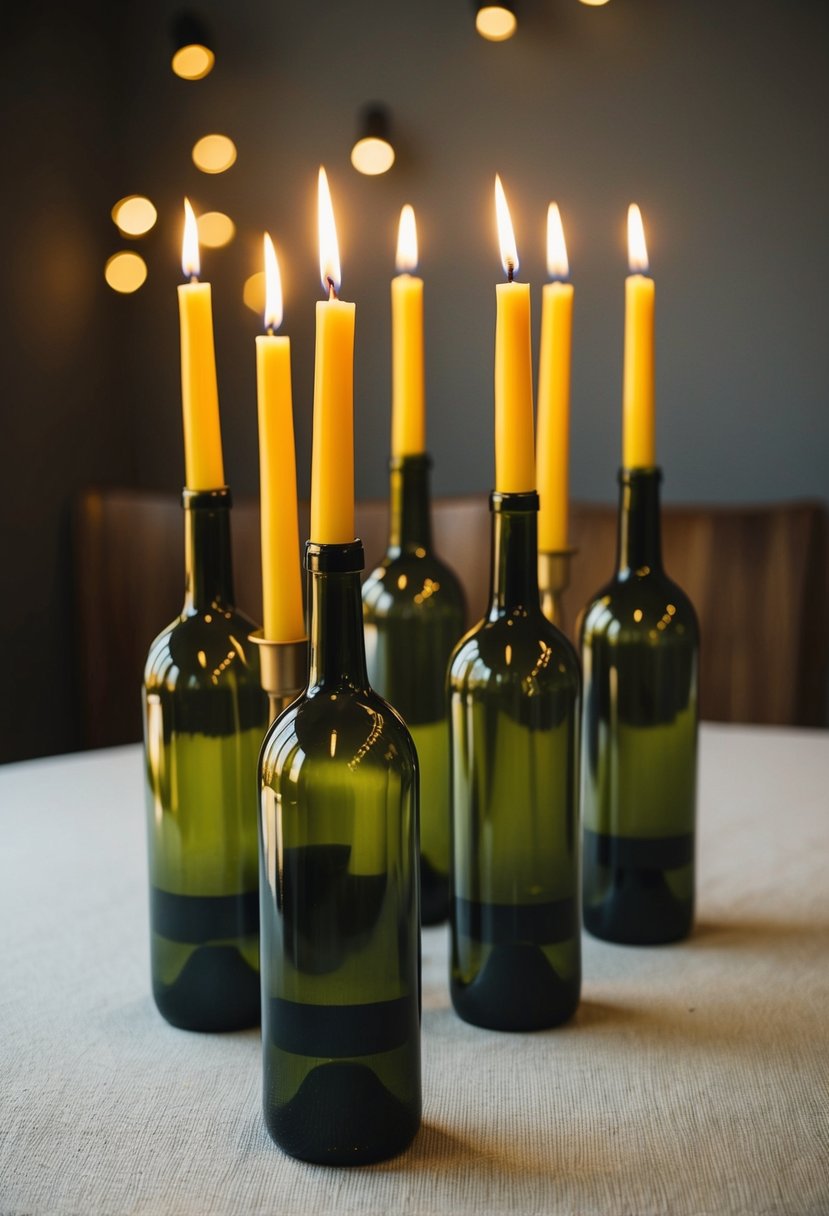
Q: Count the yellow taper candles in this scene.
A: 7